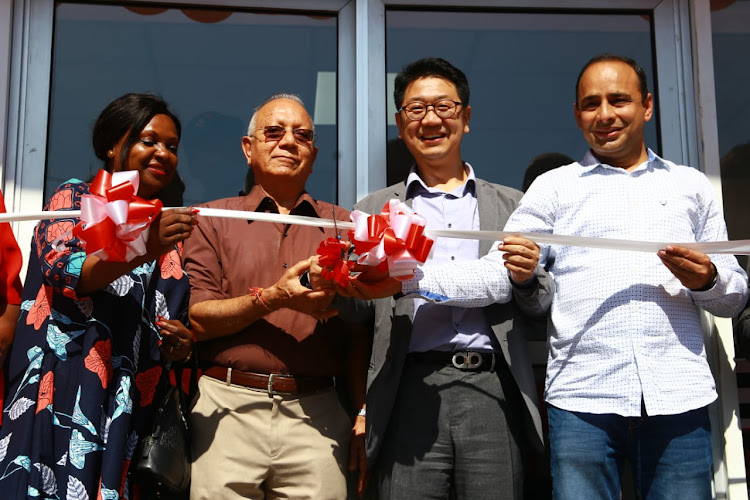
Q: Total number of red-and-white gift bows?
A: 2